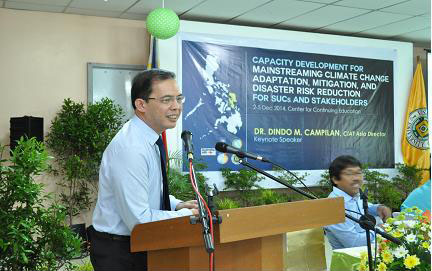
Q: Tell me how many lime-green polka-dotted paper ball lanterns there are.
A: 1